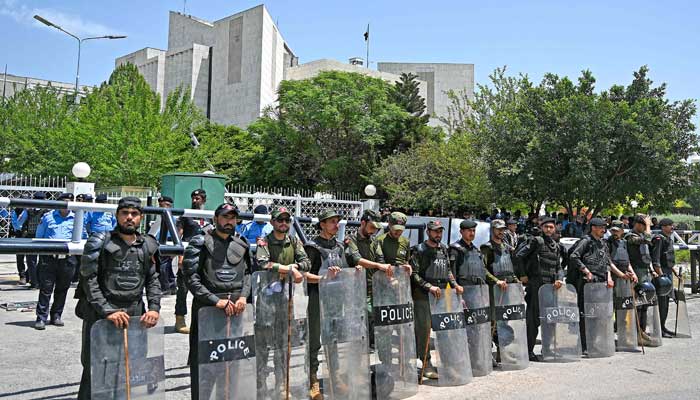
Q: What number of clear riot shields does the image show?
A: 13